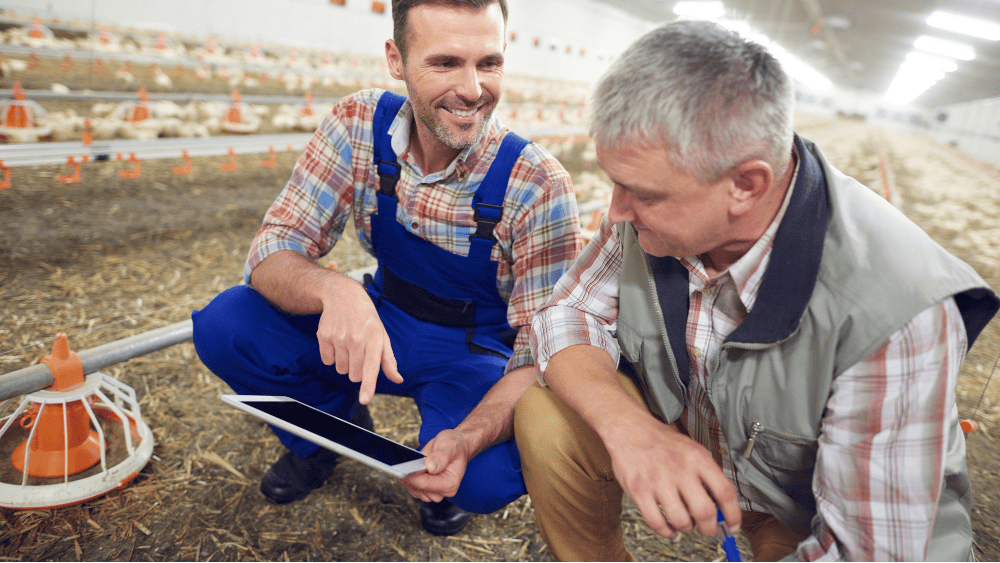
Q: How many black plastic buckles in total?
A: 2